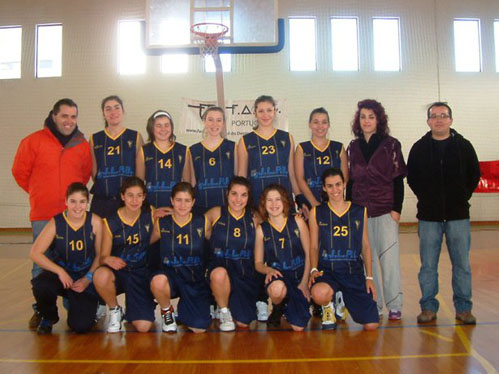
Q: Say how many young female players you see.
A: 11